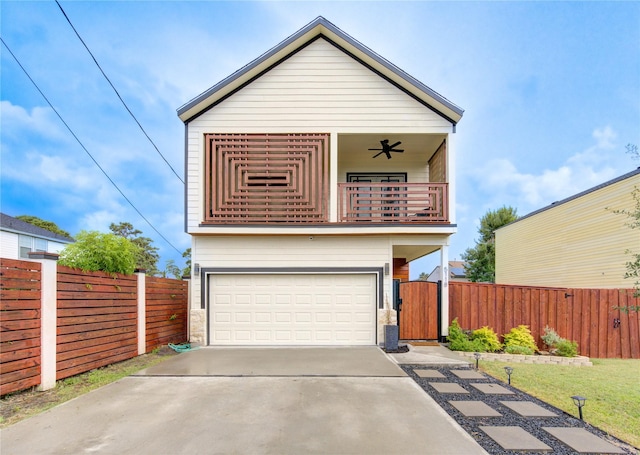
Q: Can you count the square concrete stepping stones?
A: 8